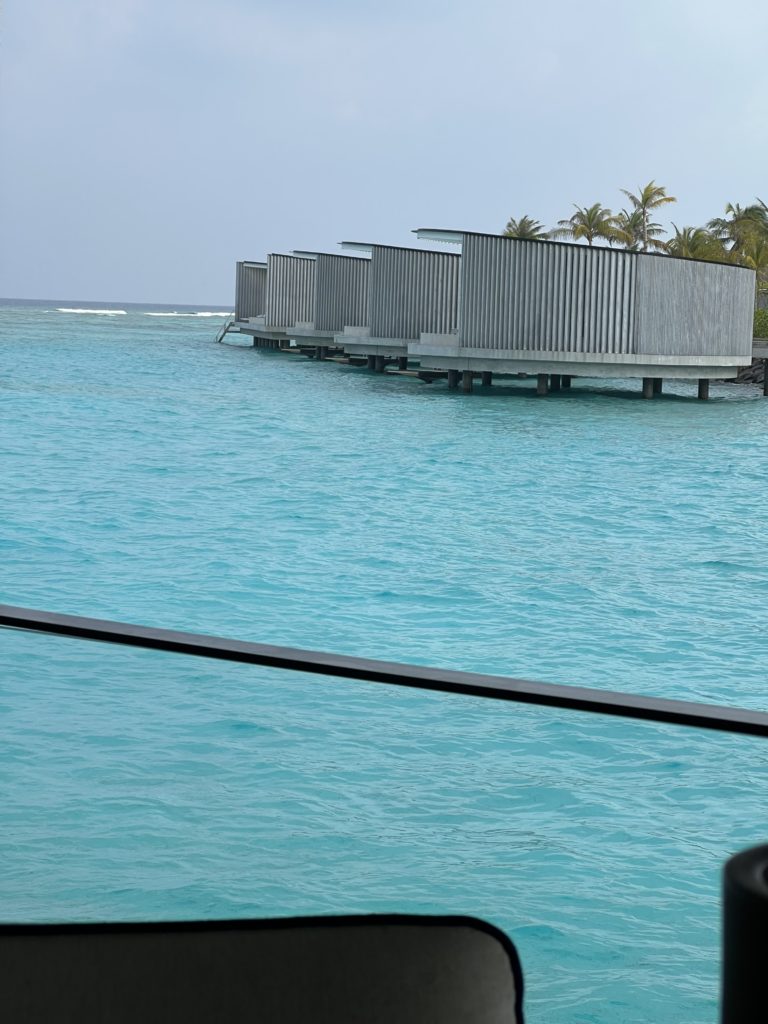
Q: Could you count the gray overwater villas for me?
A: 5